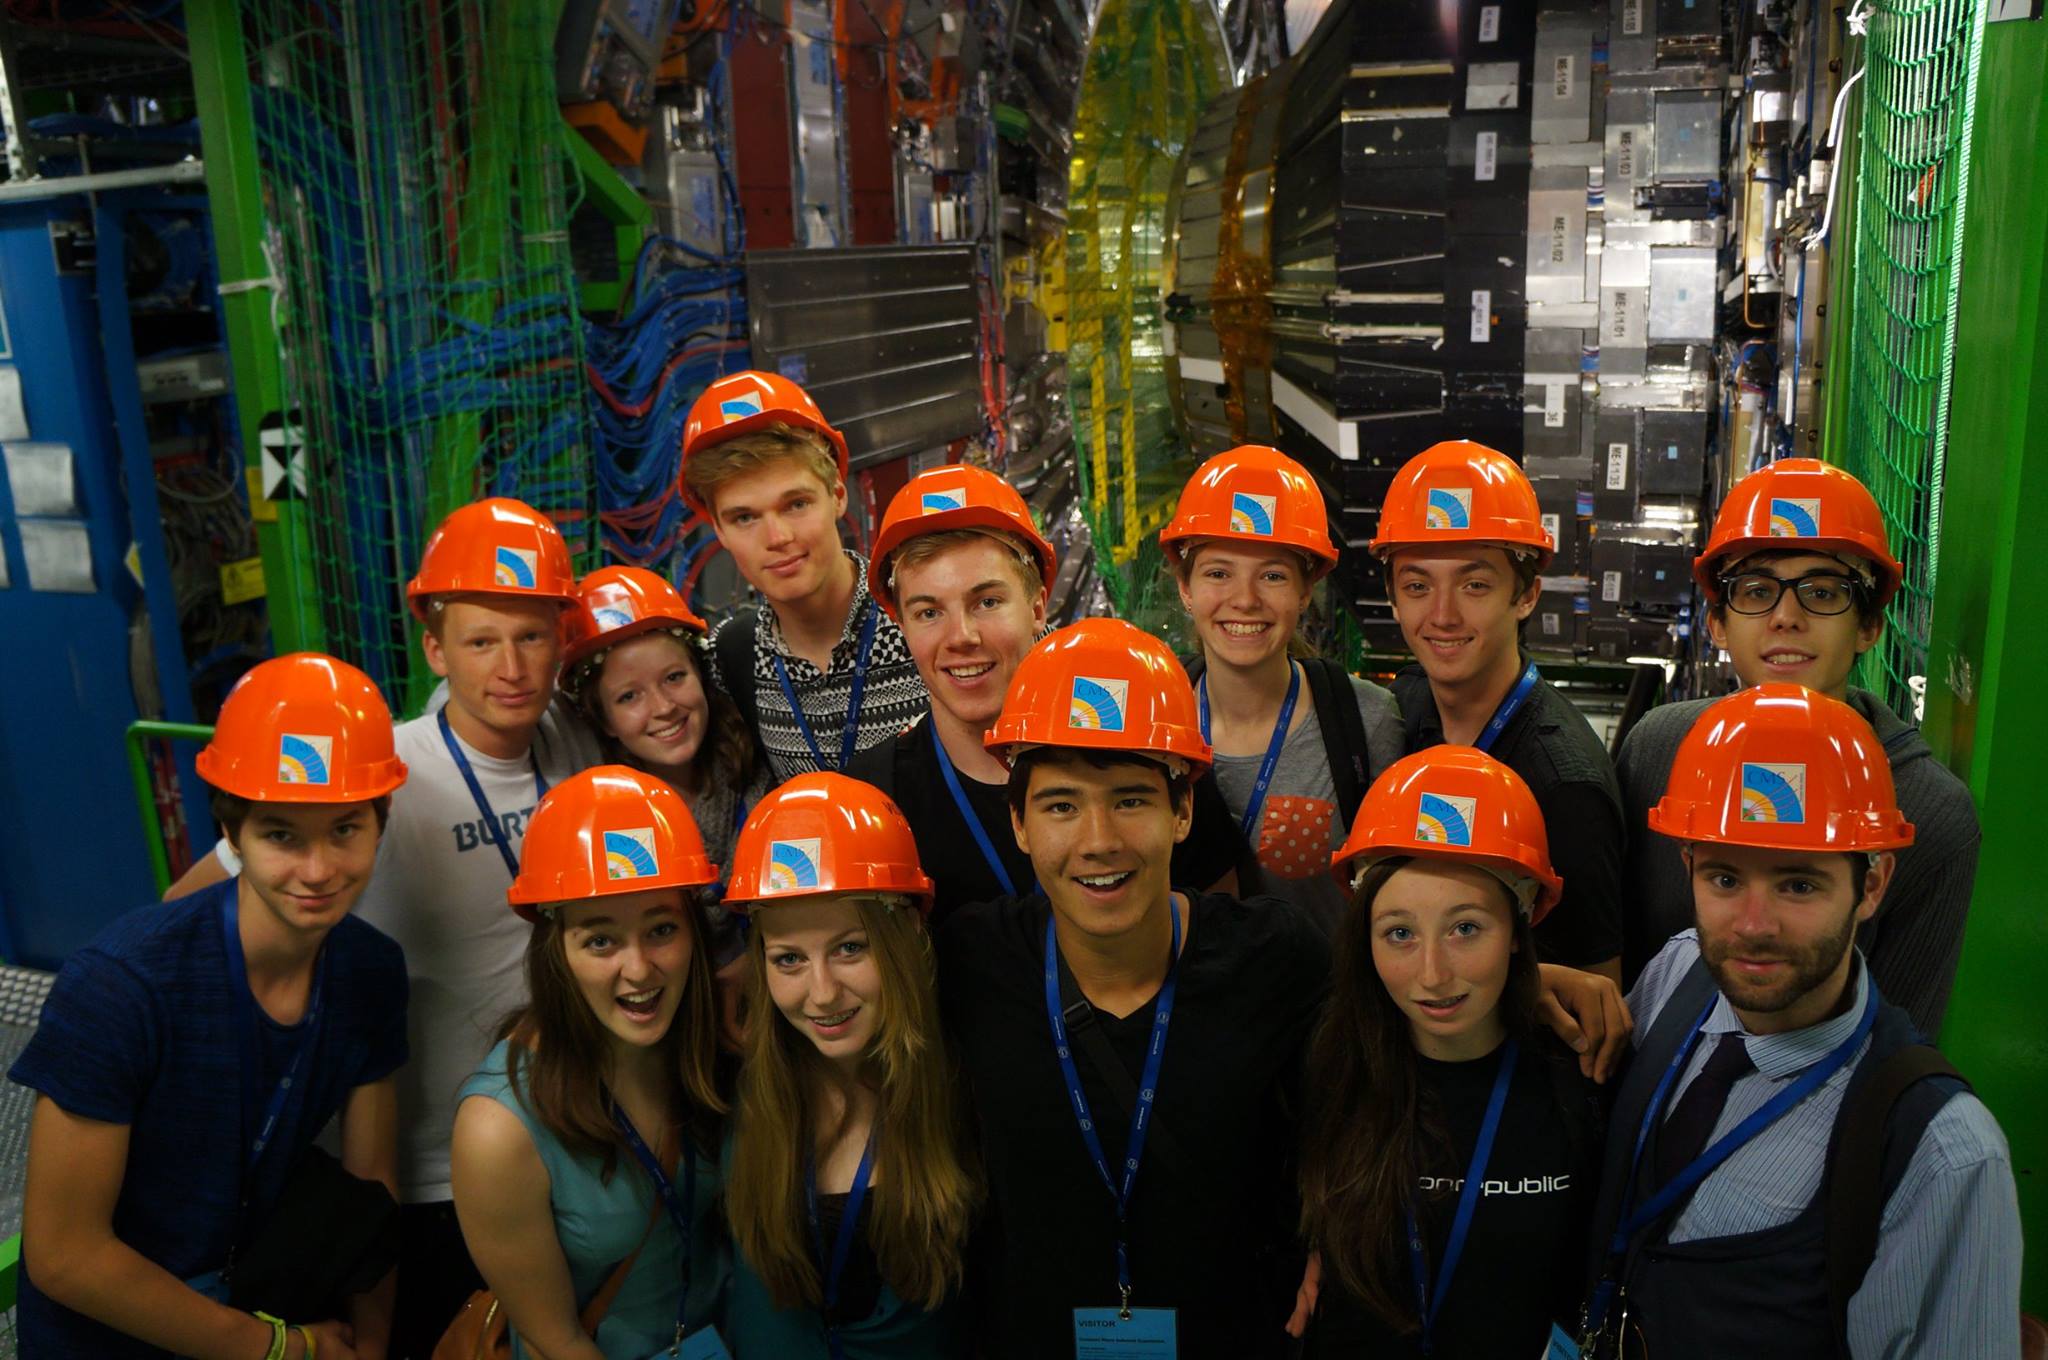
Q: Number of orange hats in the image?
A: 13